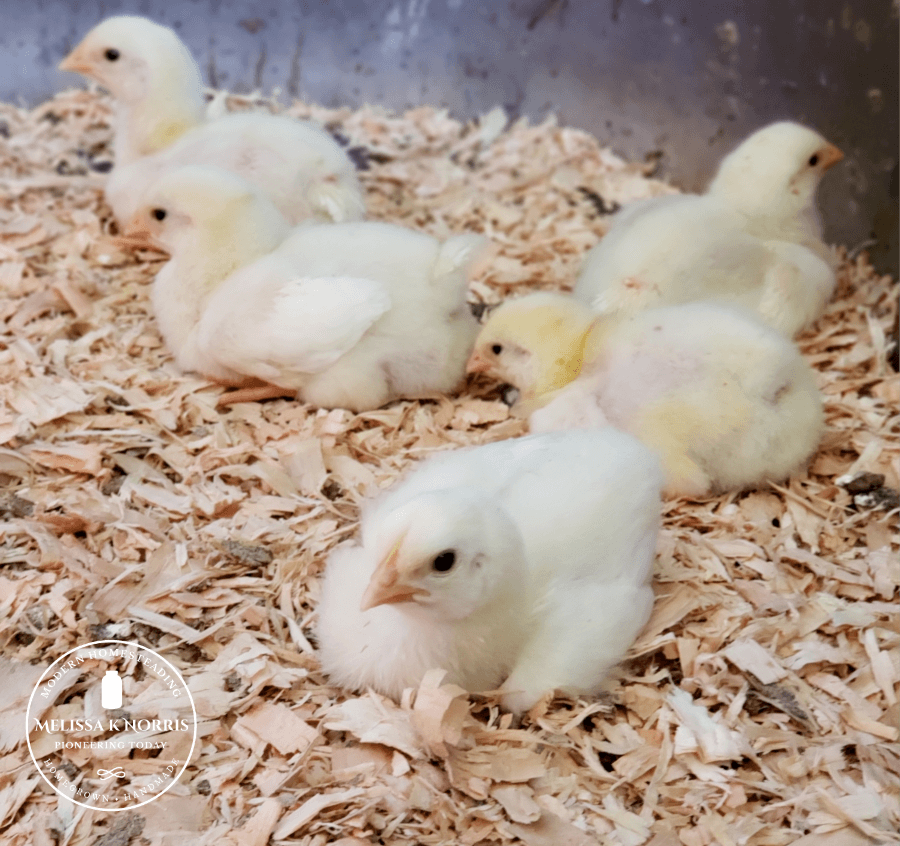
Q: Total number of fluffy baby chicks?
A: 5